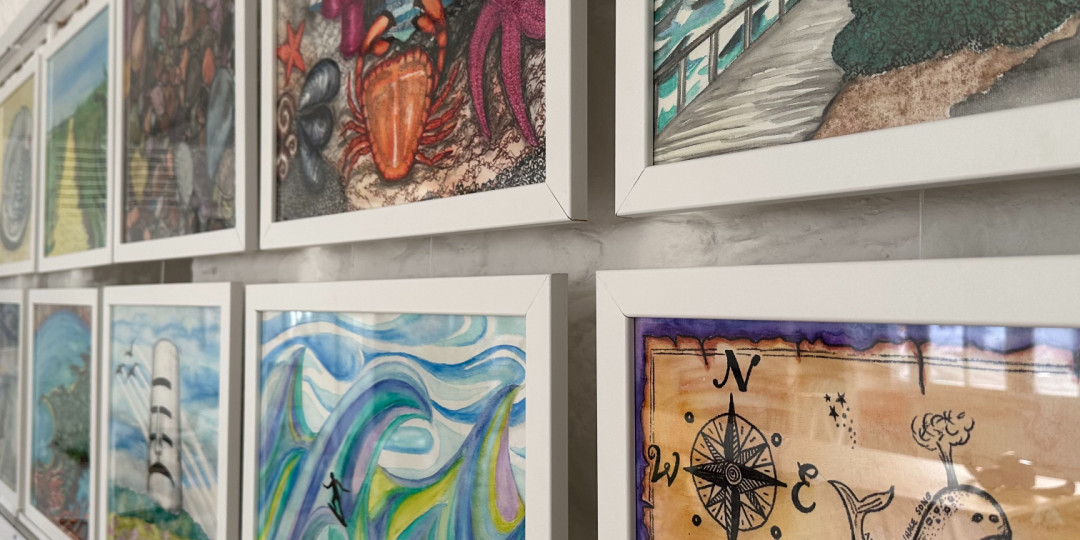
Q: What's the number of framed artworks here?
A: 10